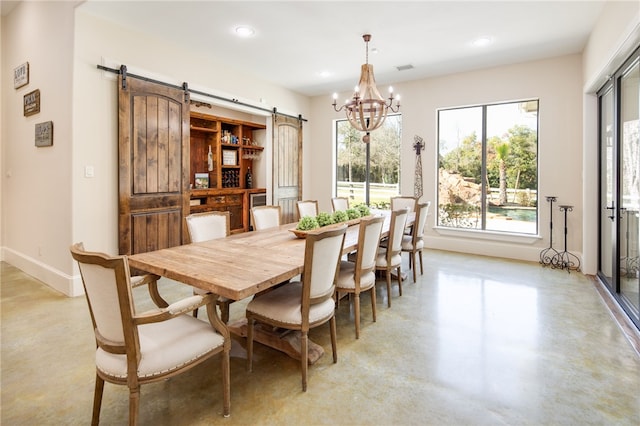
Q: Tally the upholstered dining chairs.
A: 10